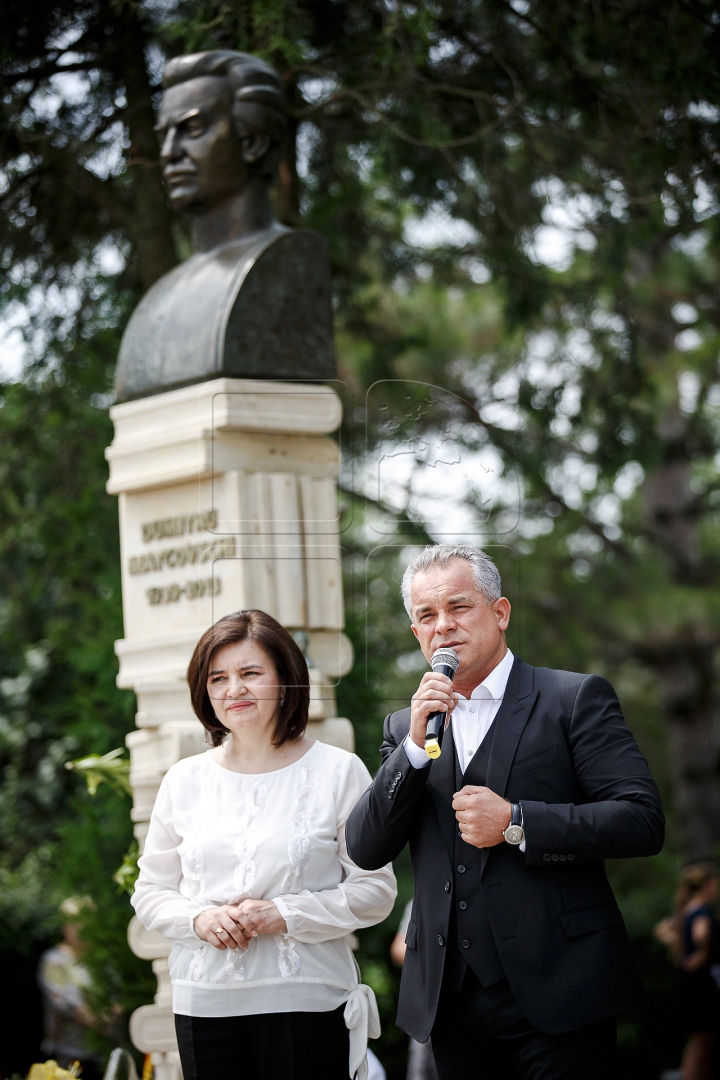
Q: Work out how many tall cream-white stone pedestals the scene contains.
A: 1